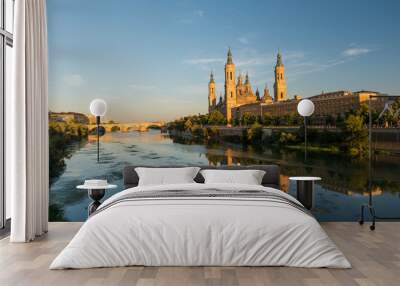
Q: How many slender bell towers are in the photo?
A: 3